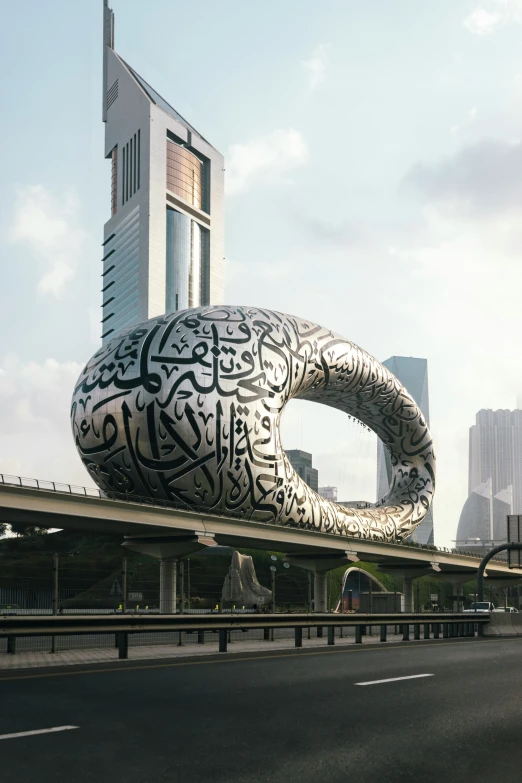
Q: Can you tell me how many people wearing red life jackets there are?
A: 0